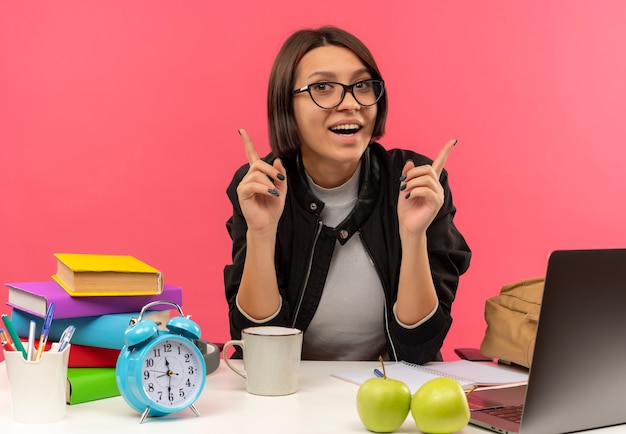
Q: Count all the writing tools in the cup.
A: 6